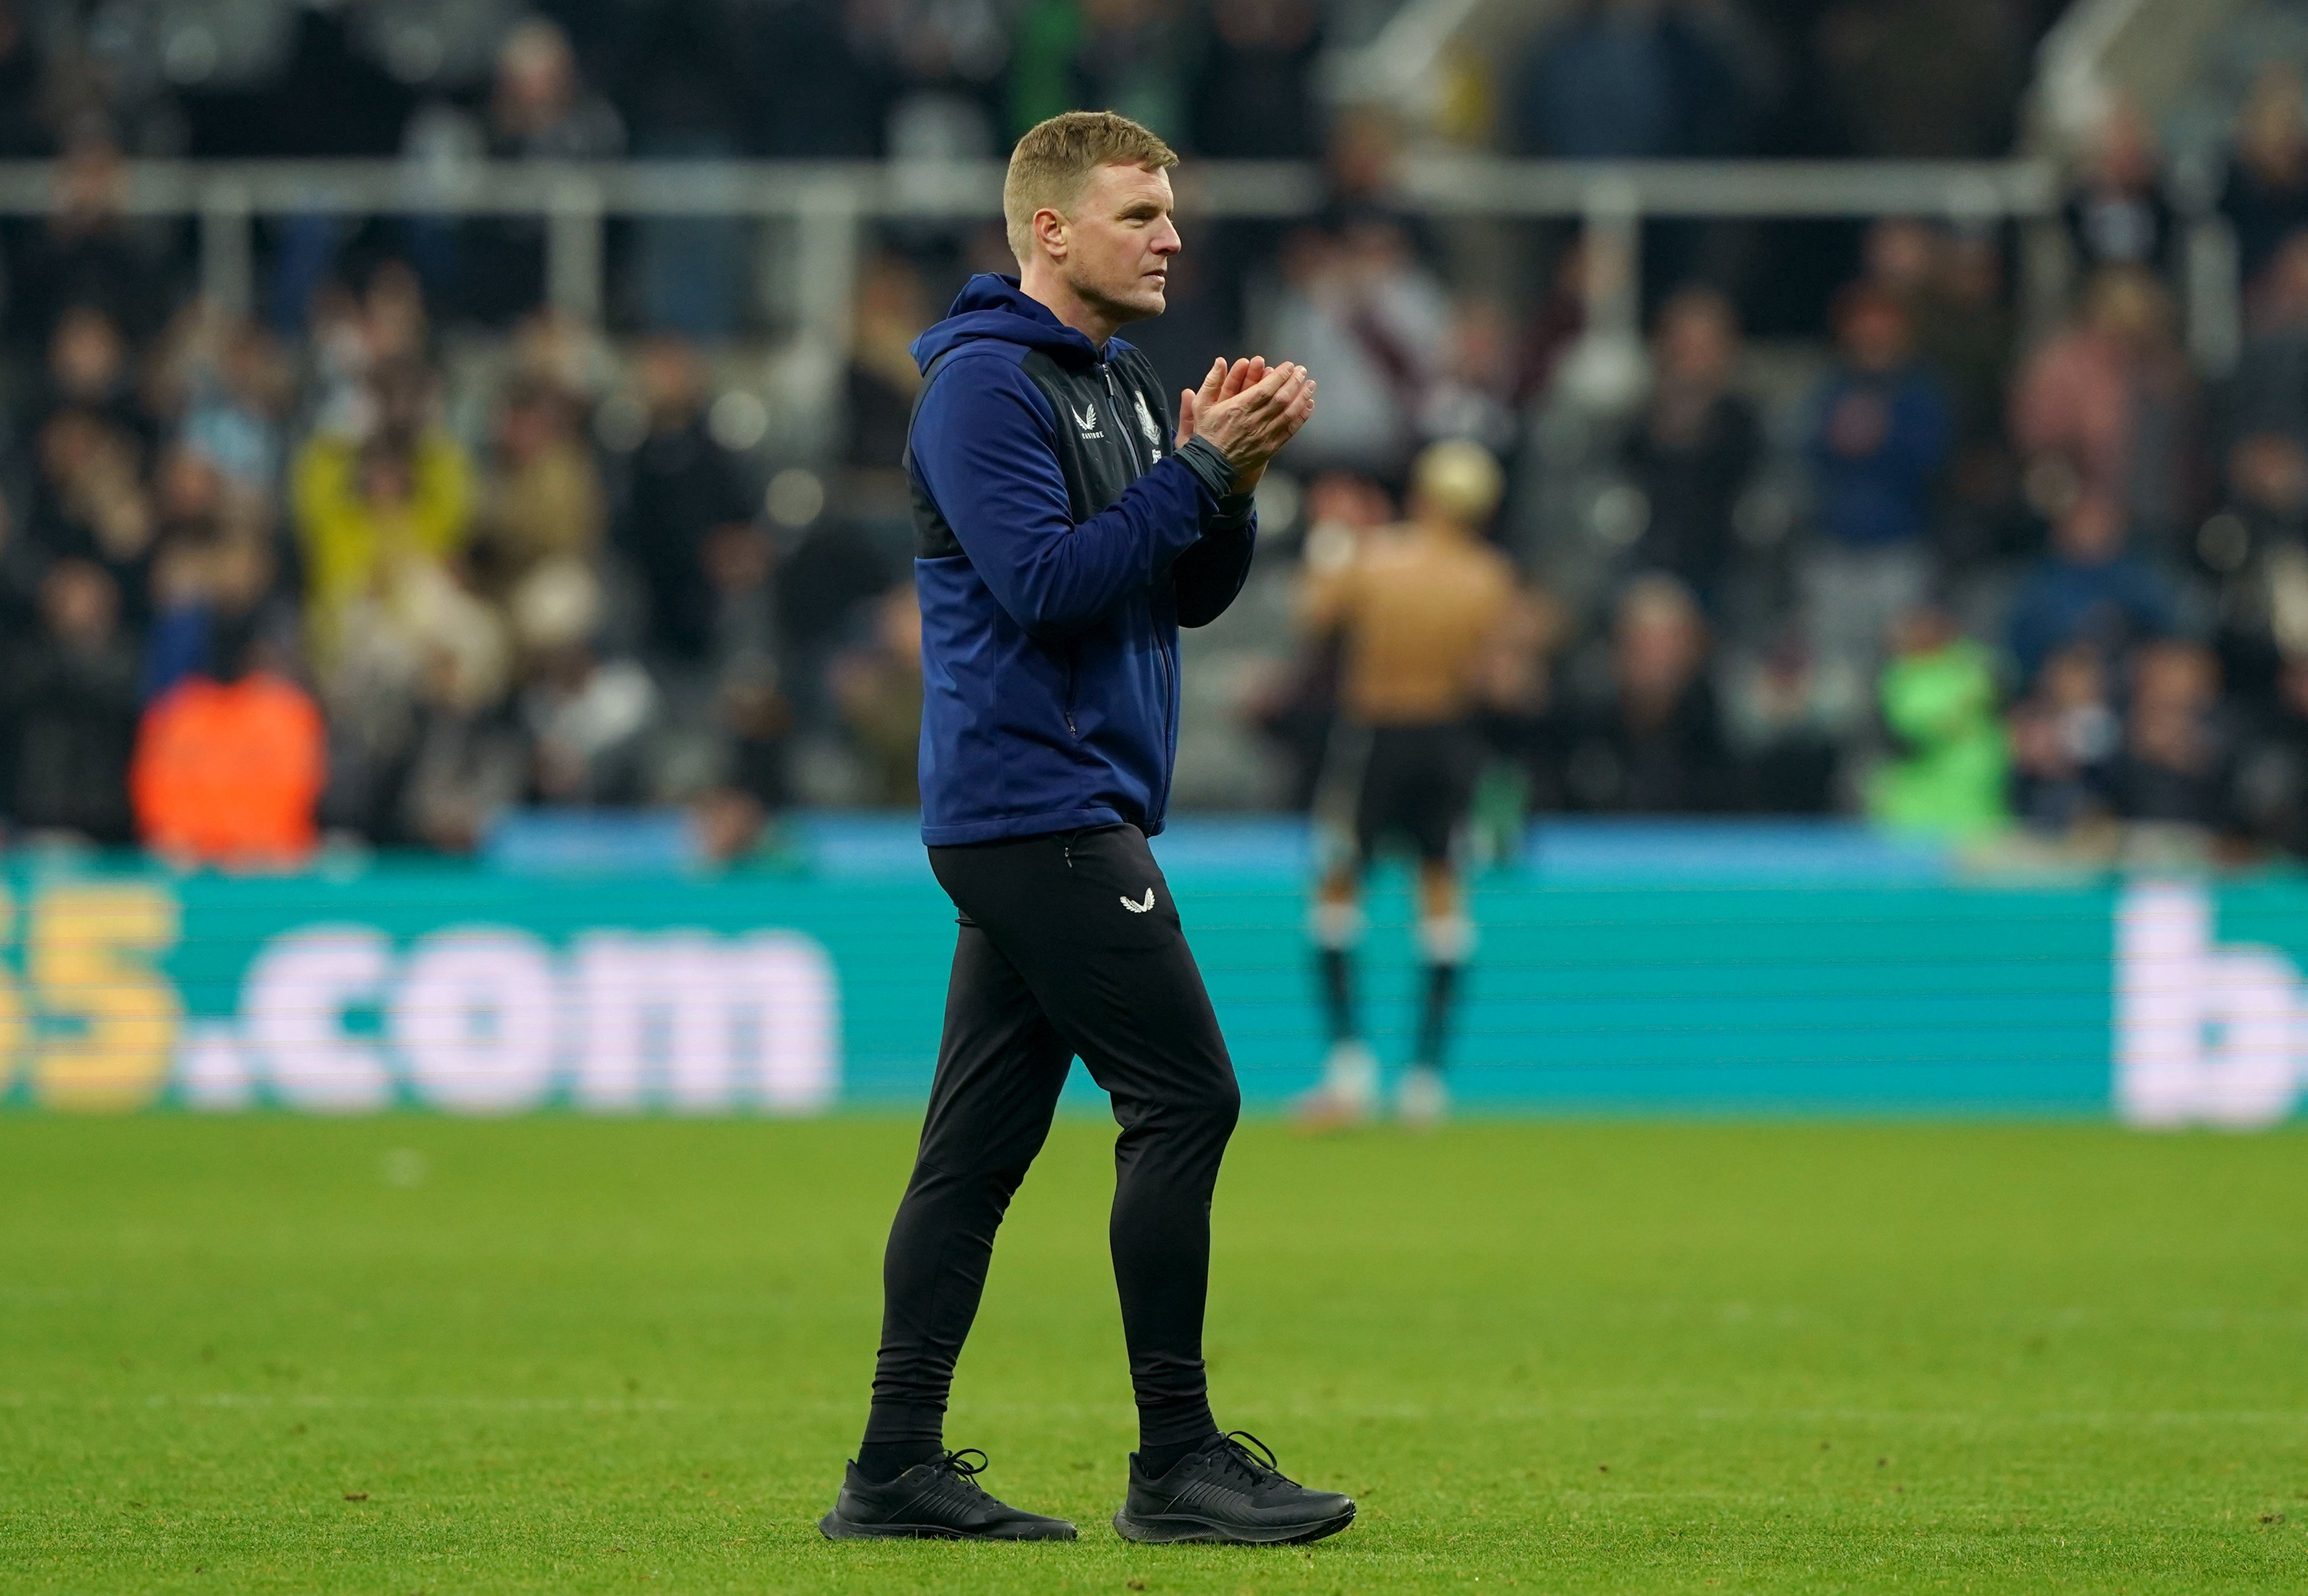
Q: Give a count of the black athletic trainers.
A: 2